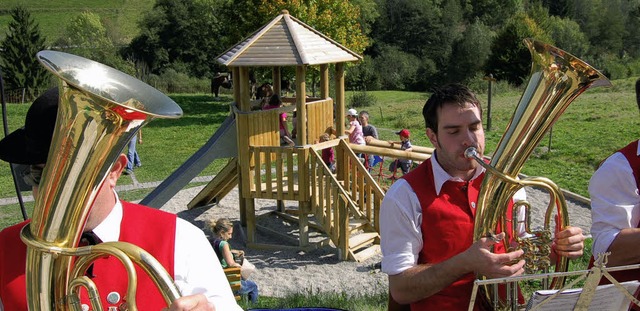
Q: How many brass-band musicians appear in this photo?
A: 3